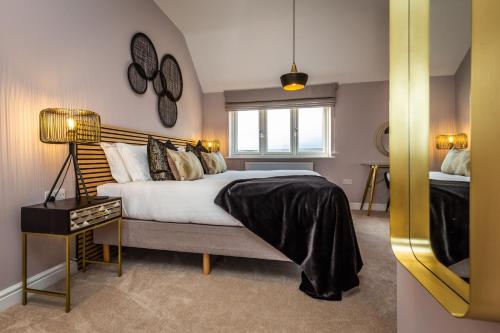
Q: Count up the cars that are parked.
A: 0